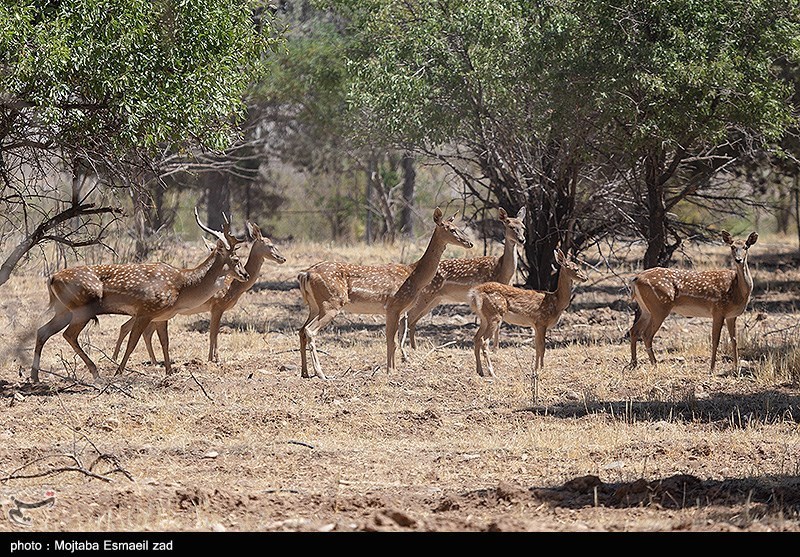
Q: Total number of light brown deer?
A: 6